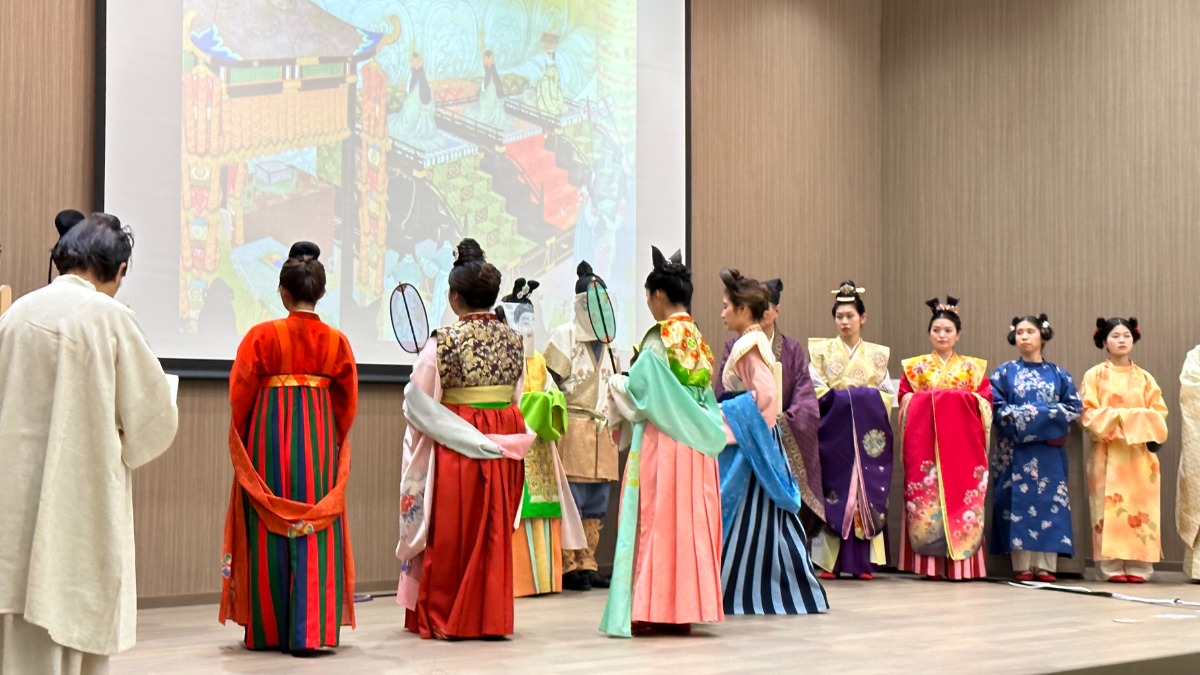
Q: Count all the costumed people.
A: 13